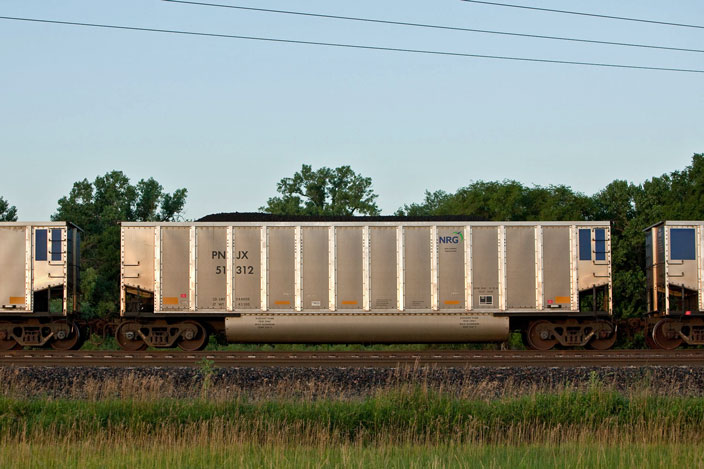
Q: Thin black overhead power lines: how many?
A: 3